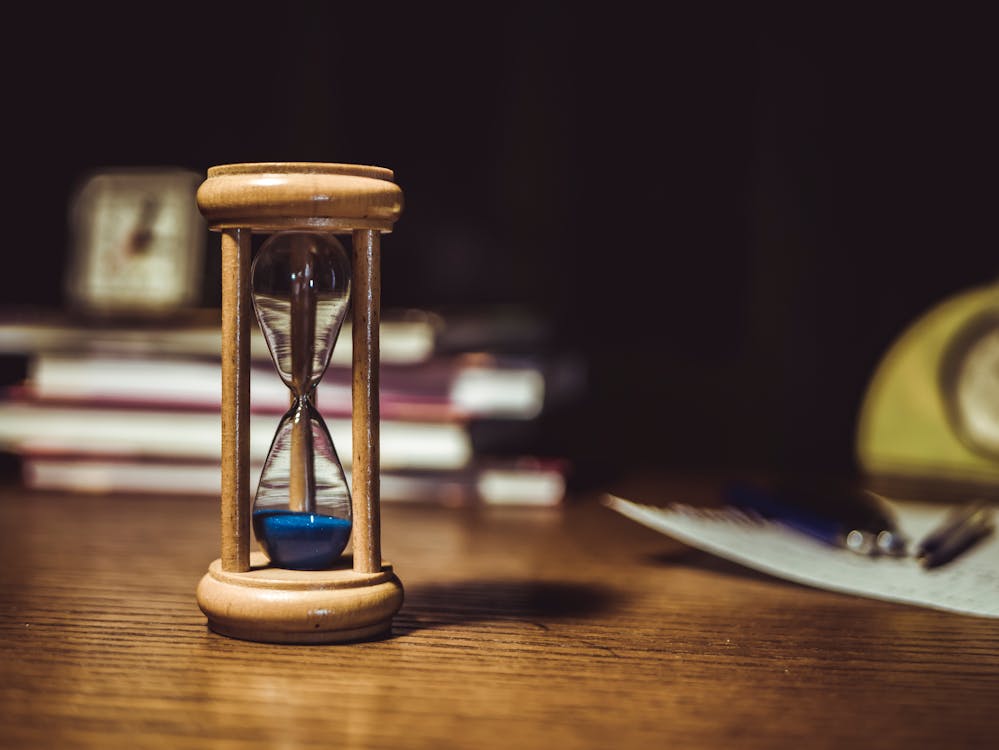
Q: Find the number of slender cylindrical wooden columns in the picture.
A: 3